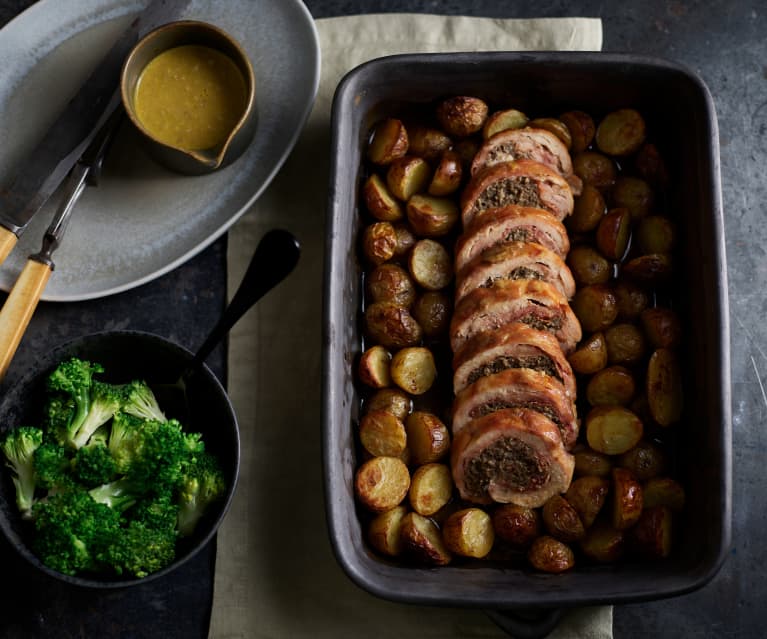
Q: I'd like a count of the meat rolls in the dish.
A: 8